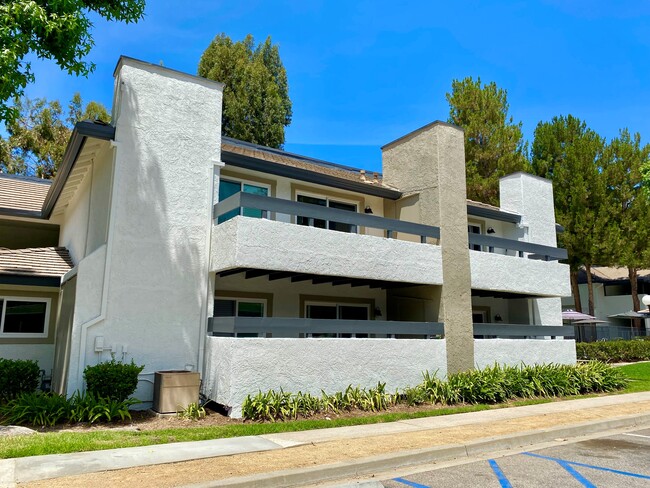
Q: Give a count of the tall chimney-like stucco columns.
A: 3